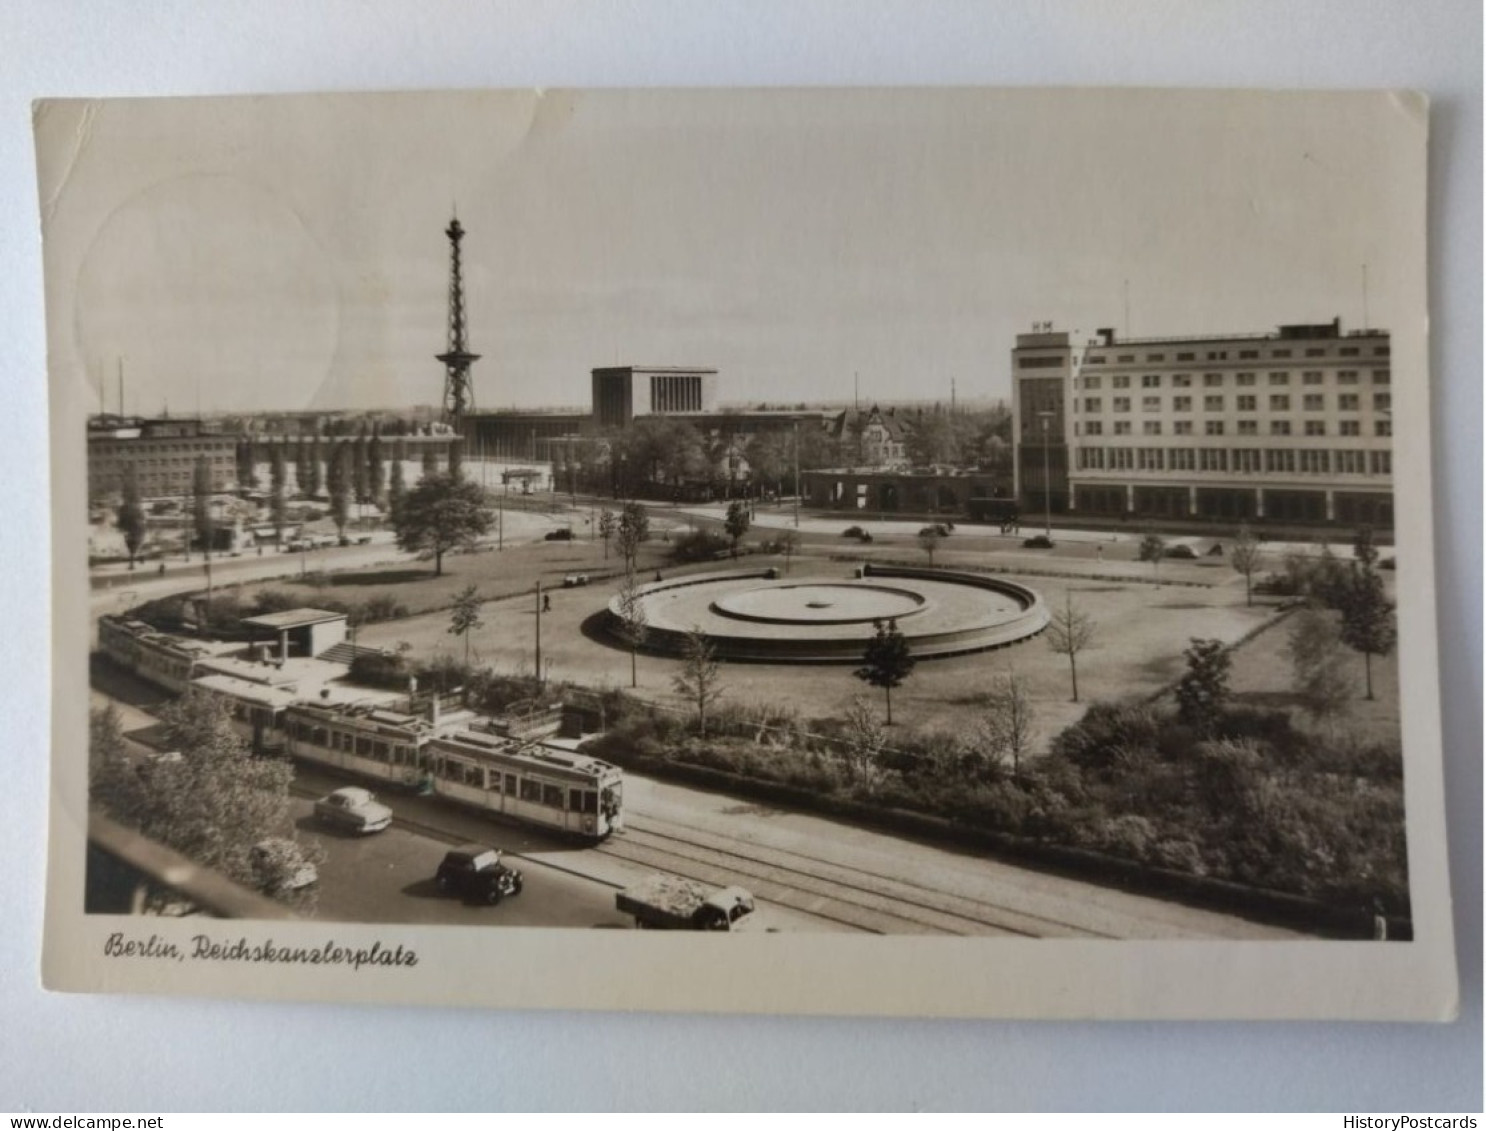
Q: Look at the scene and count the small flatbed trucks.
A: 1